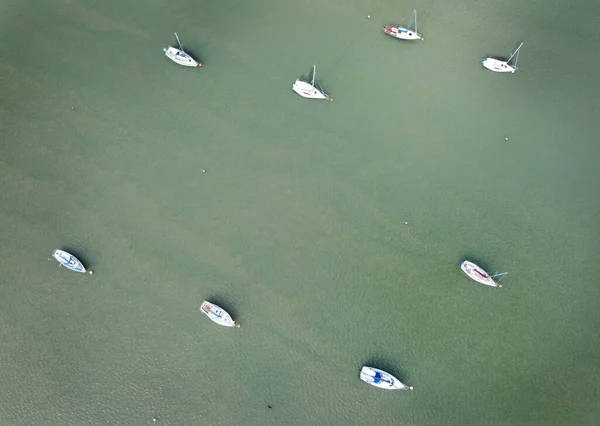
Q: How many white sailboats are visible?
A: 8